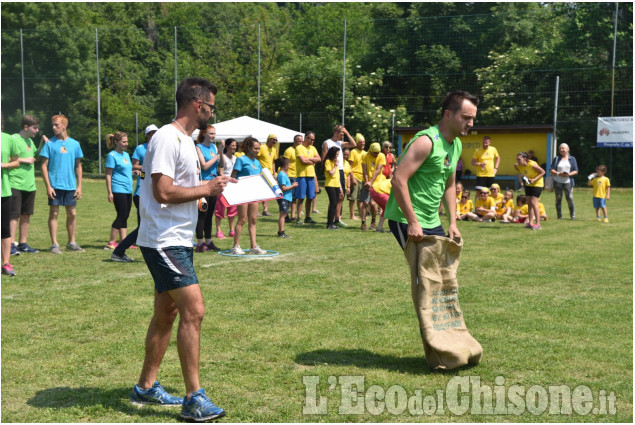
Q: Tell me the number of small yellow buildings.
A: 1